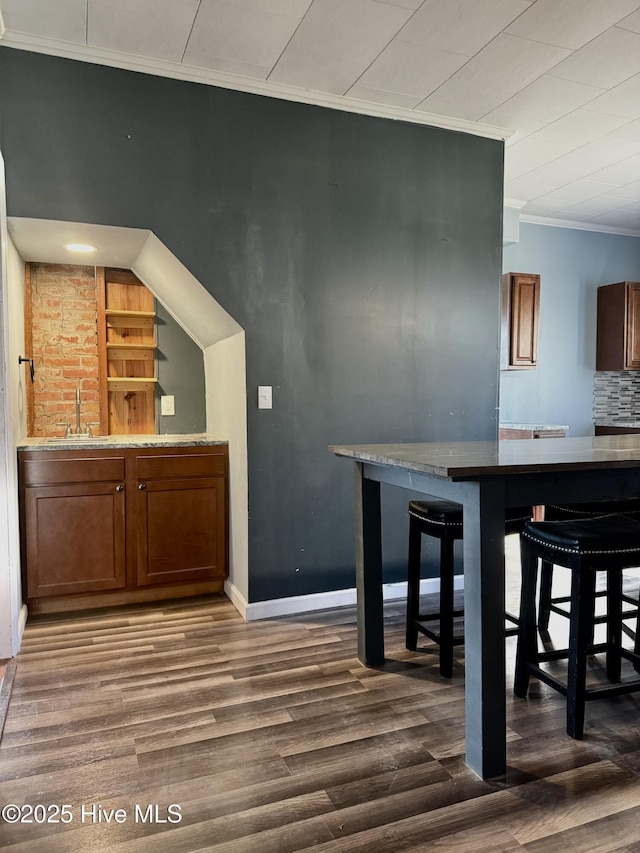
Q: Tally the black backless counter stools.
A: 3